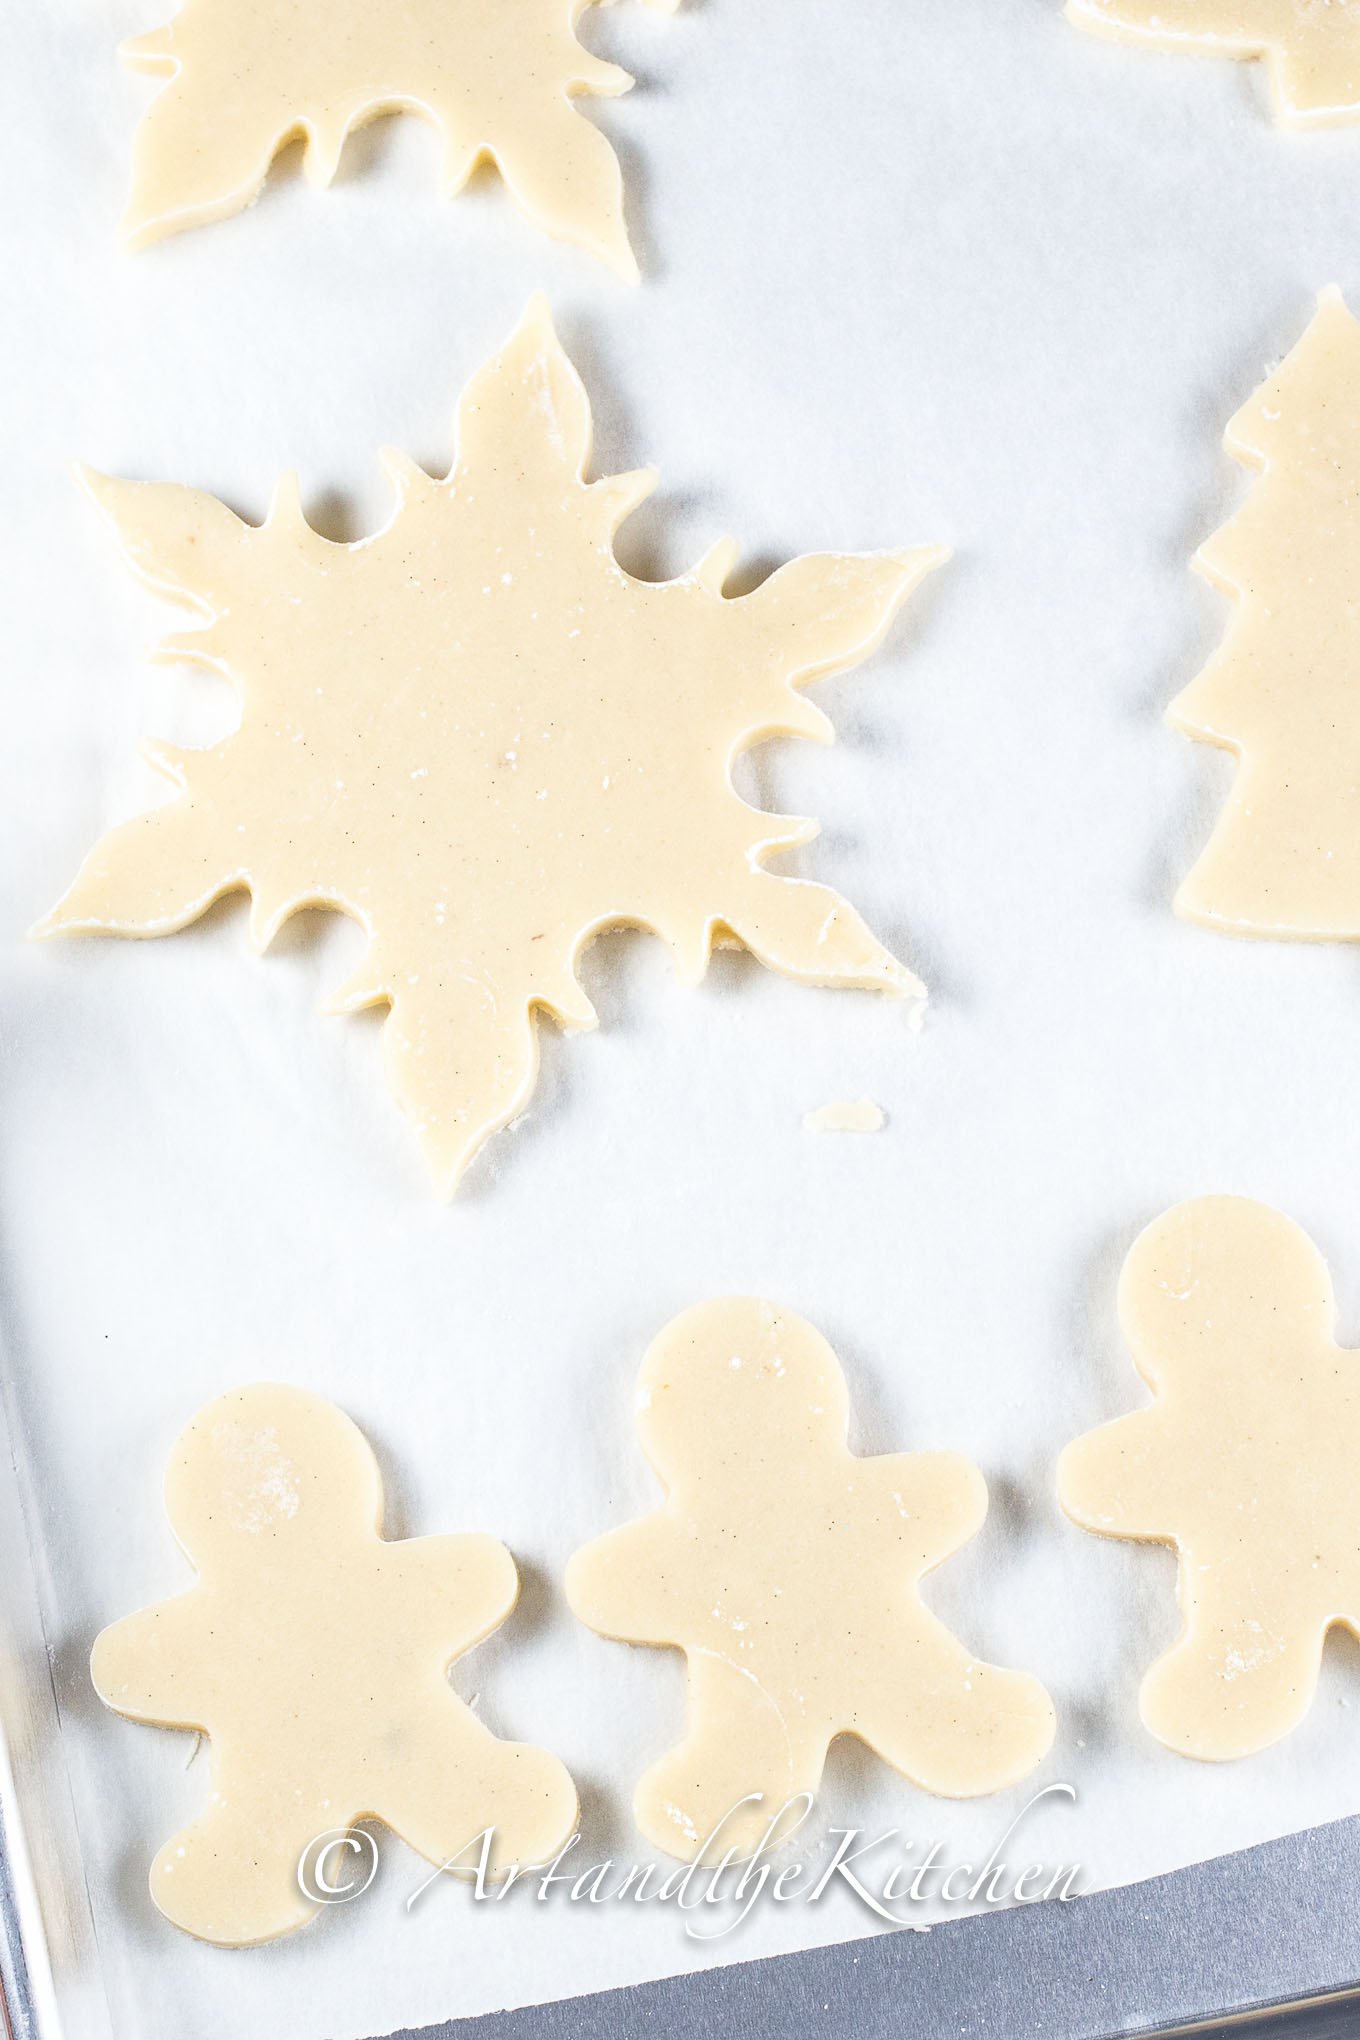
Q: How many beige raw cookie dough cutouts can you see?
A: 7